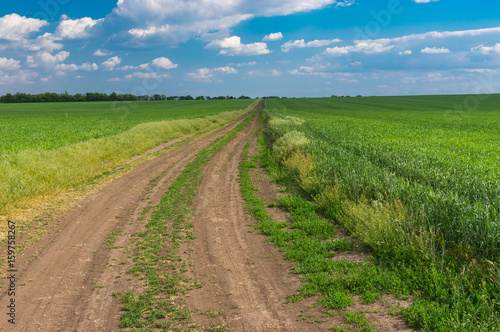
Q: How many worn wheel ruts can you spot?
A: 2